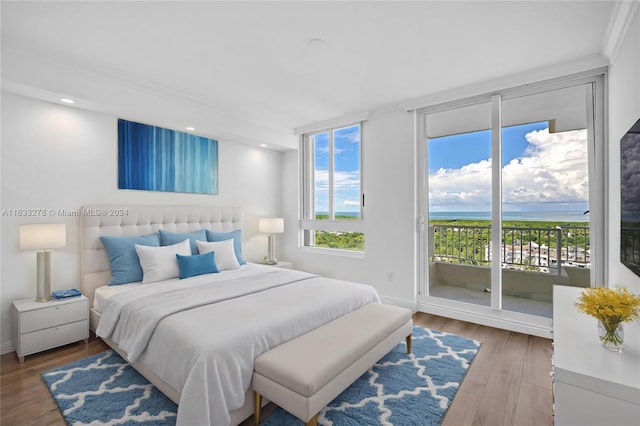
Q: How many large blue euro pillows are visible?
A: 3